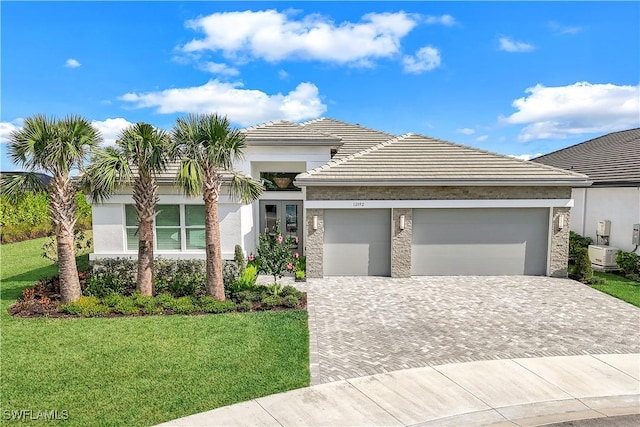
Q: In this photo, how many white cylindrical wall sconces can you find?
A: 3